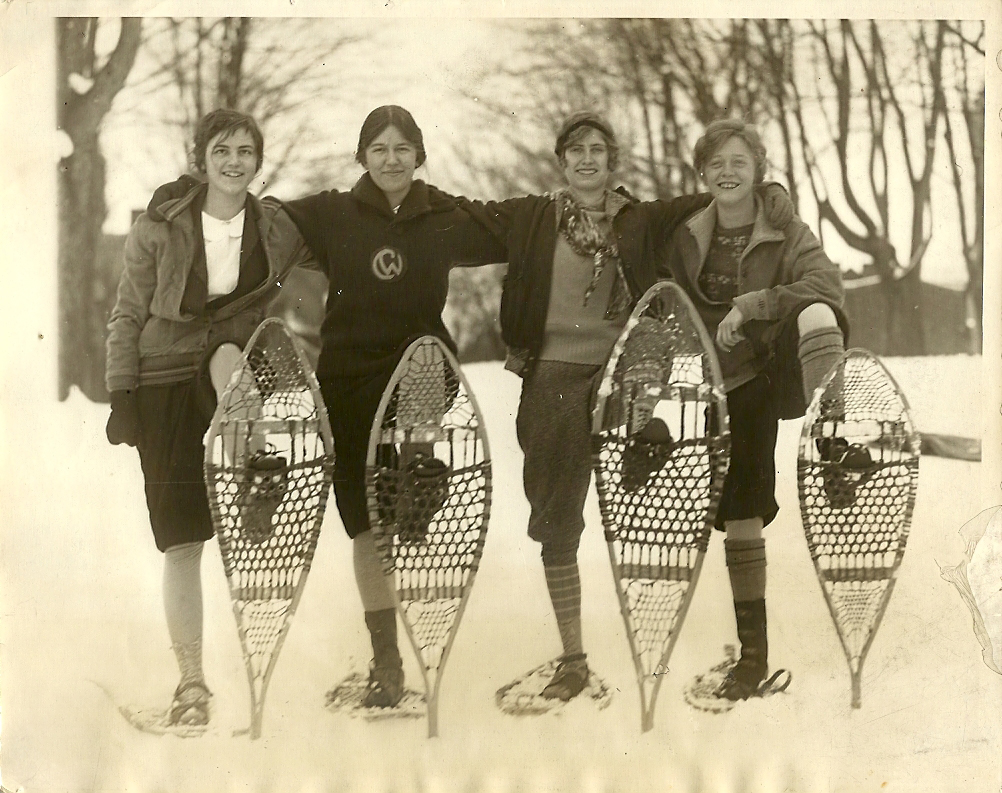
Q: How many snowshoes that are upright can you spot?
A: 4